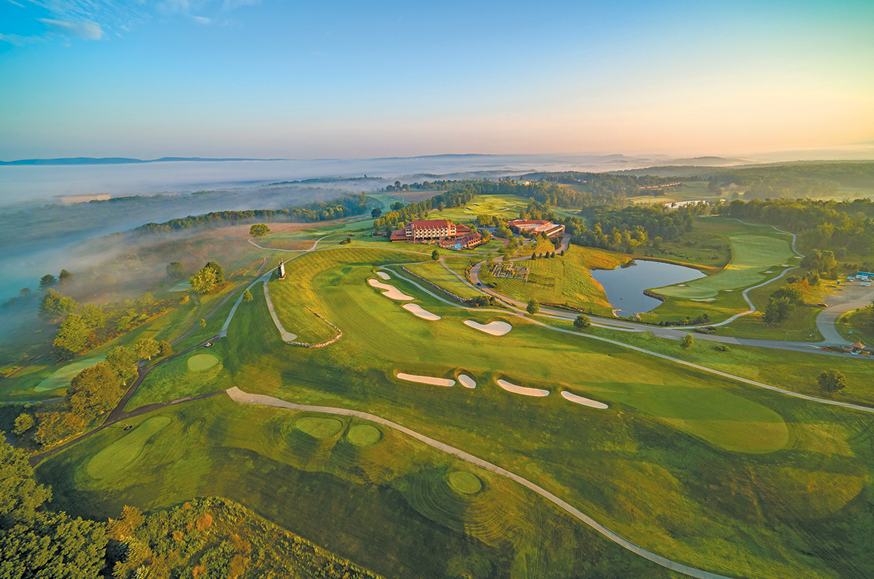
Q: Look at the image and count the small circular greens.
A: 4